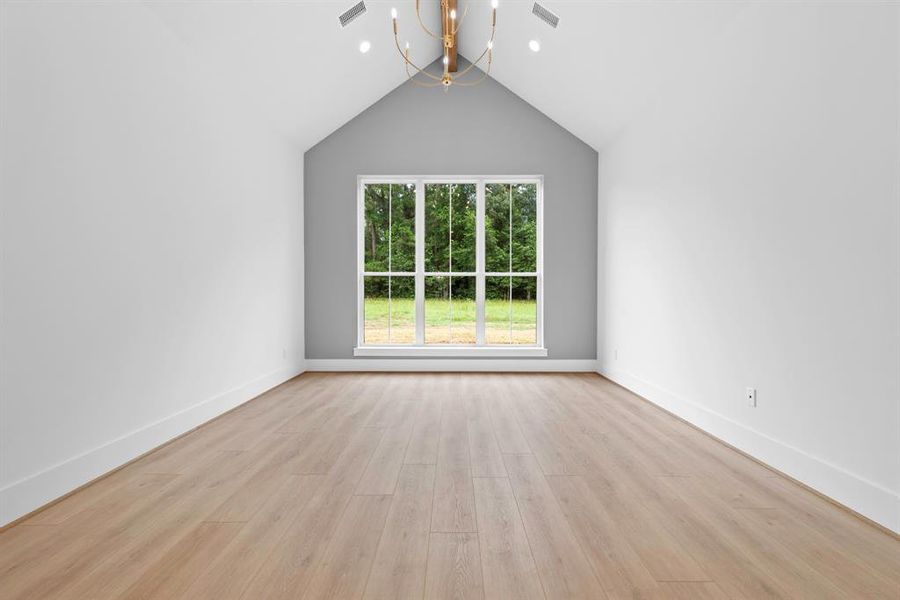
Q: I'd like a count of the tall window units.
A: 3